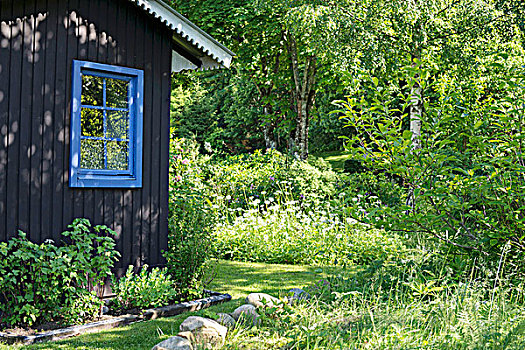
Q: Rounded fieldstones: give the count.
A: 6